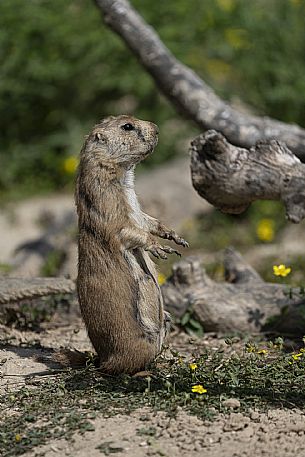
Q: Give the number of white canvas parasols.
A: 0